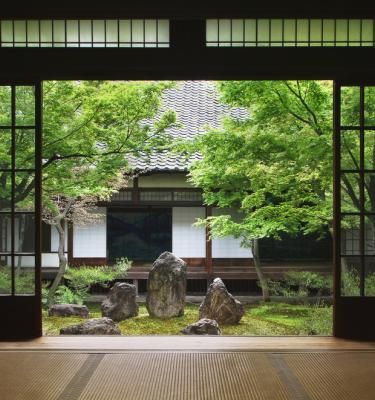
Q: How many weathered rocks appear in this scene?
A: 6